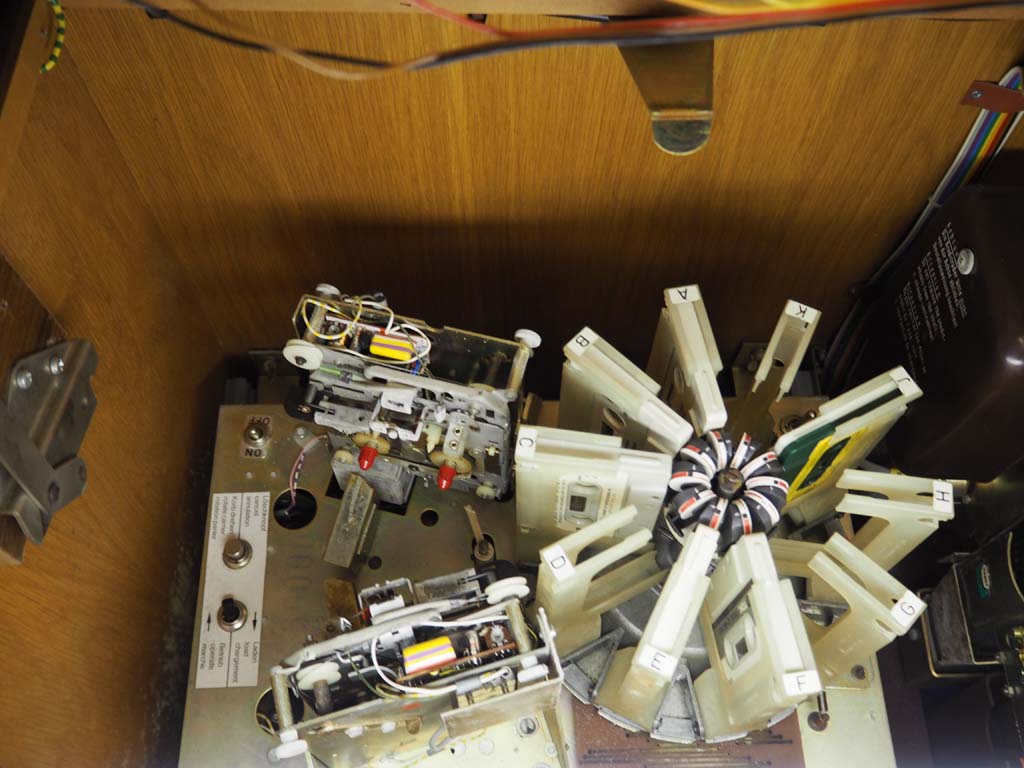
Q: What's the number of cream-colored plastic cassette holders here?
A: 10